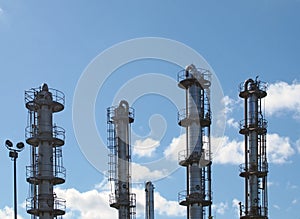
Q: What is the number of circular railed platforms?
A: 14